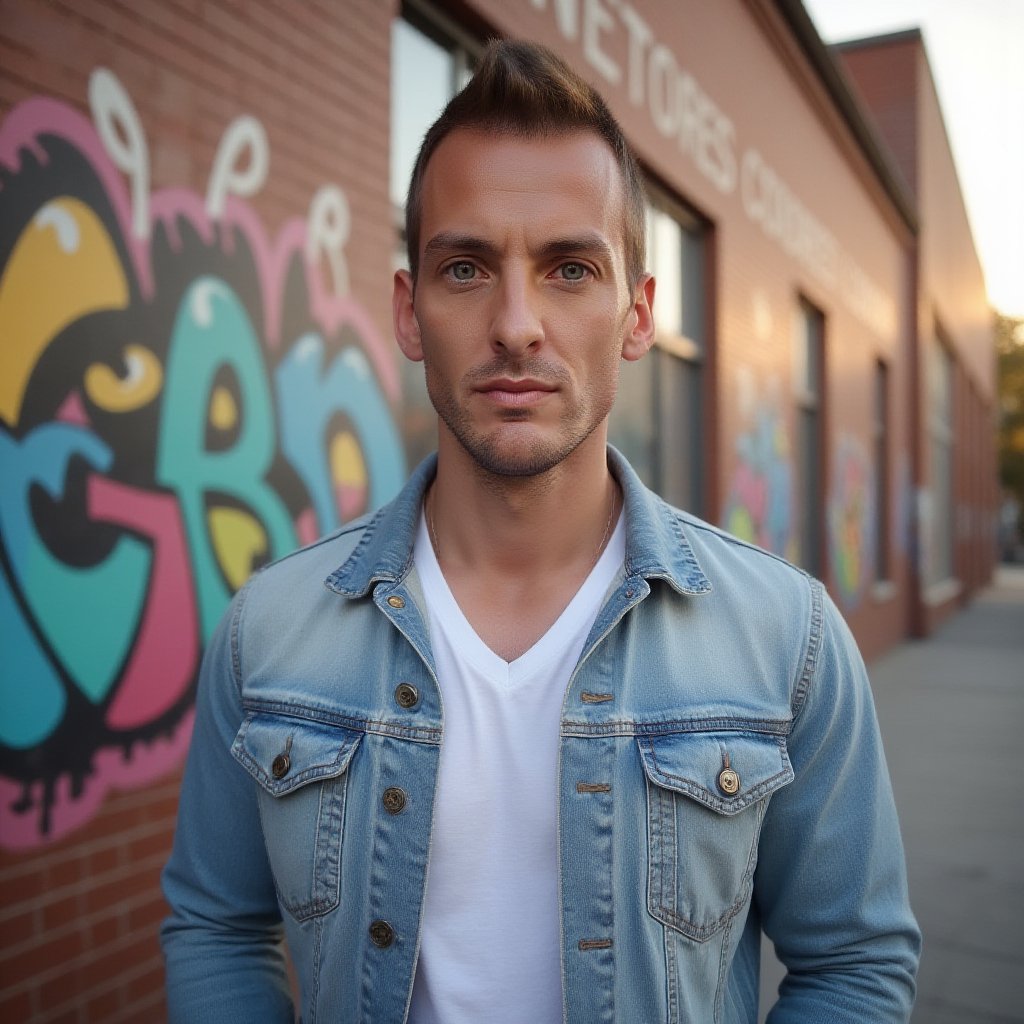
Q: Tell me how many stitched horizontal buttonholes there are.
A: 3